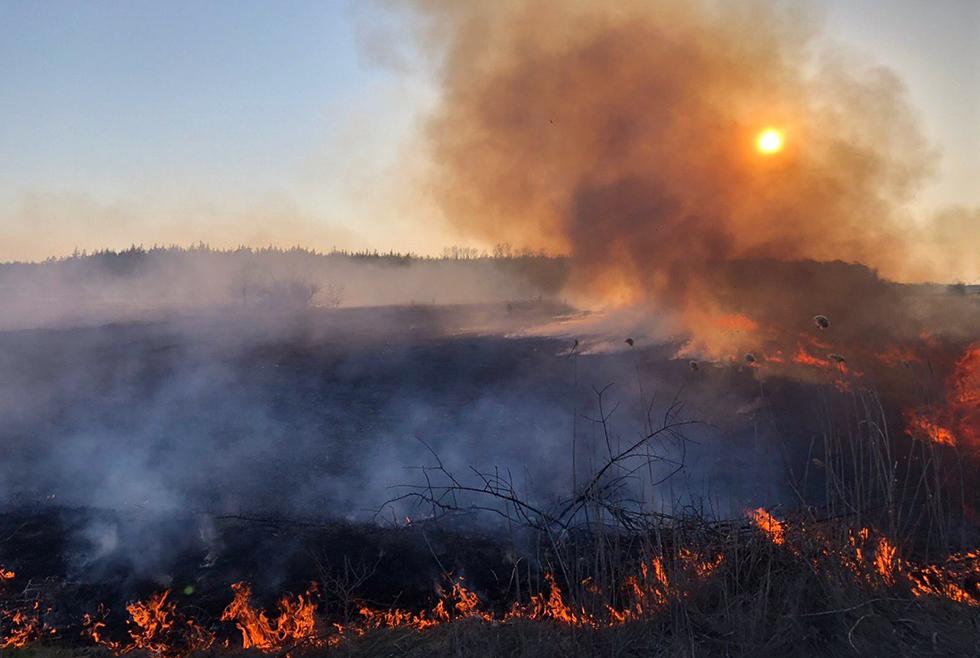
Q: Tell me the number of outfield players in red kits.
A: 0